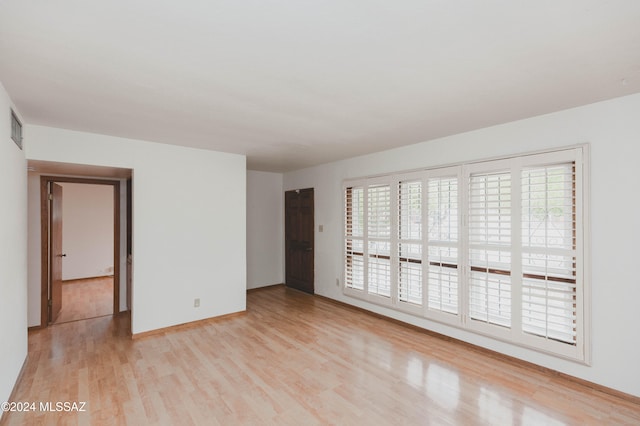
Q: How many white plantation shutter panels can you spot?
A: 6